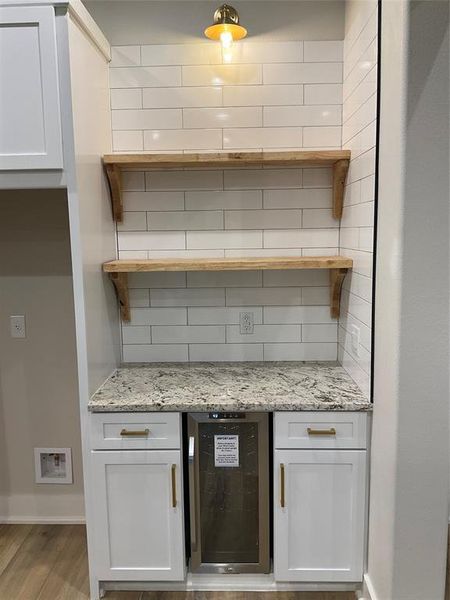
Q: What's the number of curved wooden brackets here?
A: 4